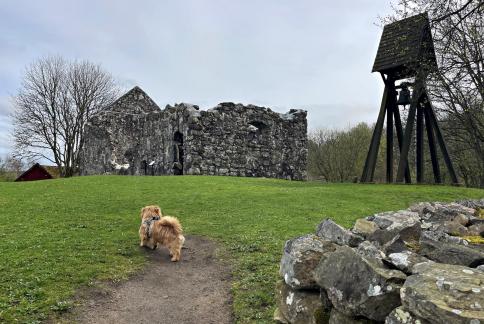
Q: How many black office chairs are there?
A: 0